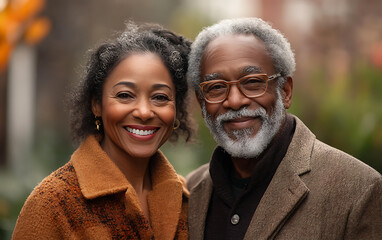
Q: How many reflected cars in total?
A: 0